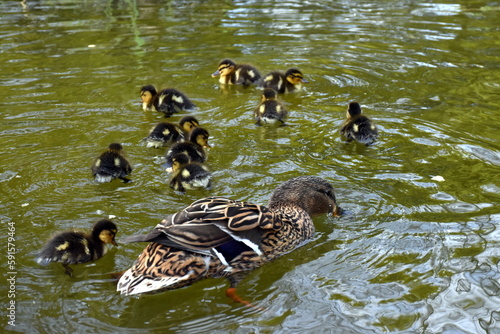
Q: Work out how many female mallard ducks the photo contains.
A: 1